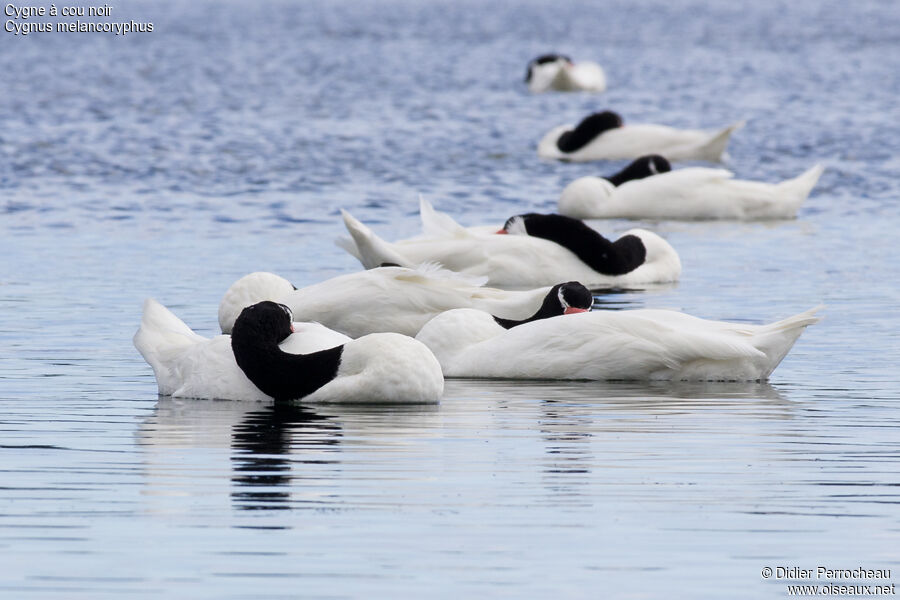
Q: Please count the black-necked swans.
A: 7